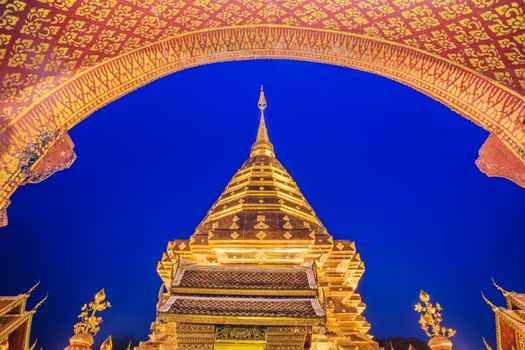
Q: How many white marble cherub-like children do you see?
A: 0